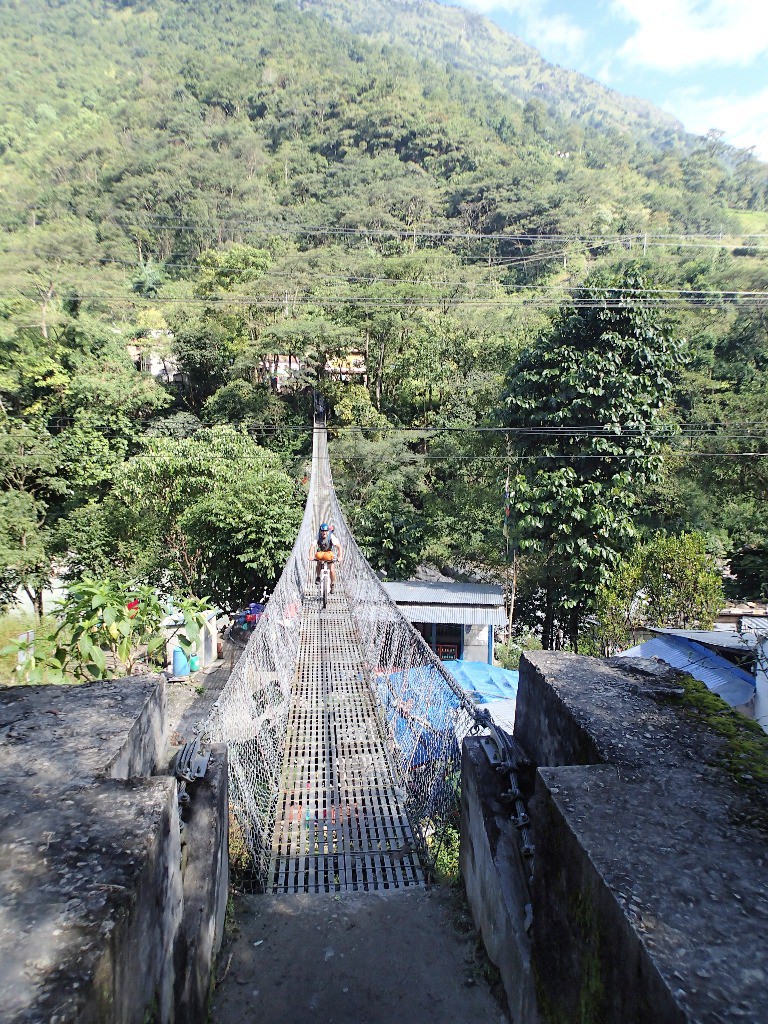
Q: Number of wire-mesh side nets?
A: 2